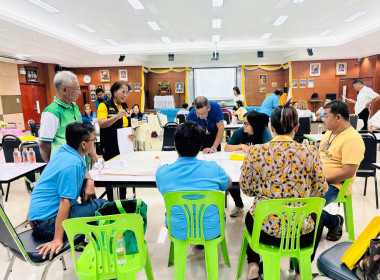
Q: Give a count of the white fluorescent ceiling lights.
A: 14